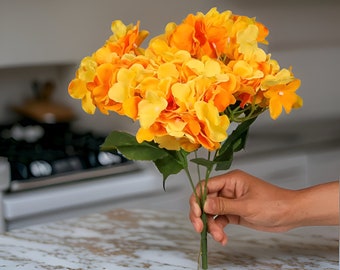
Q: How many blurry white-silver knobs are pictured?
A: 2